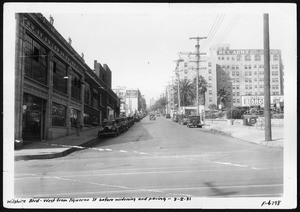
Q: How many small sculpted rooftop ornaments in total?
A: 3